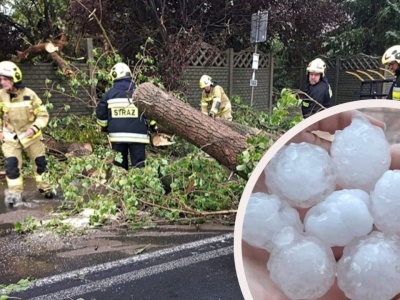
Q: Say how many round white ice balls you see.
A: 7